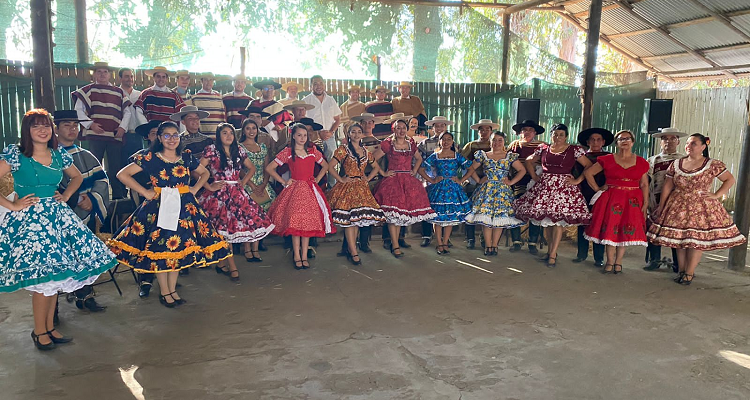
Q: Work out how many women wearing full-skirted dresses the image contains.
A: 12